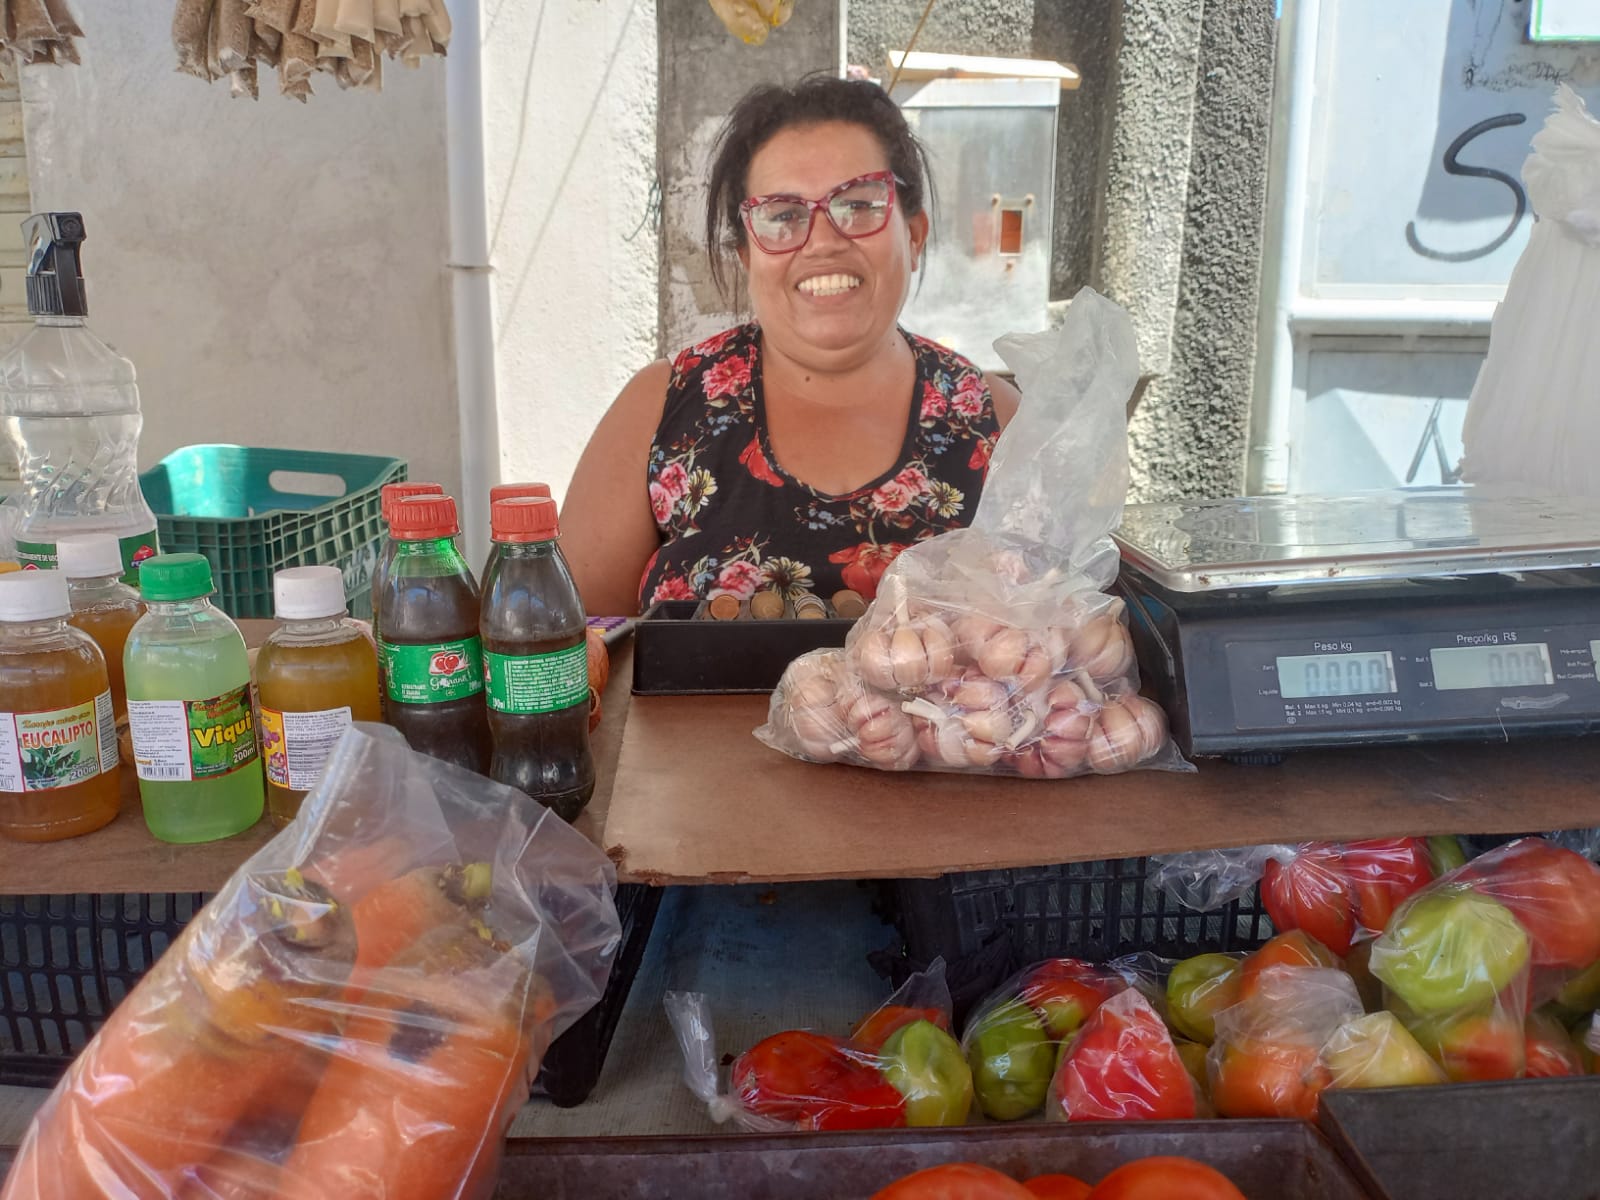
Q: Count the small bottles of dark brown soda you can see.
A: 4